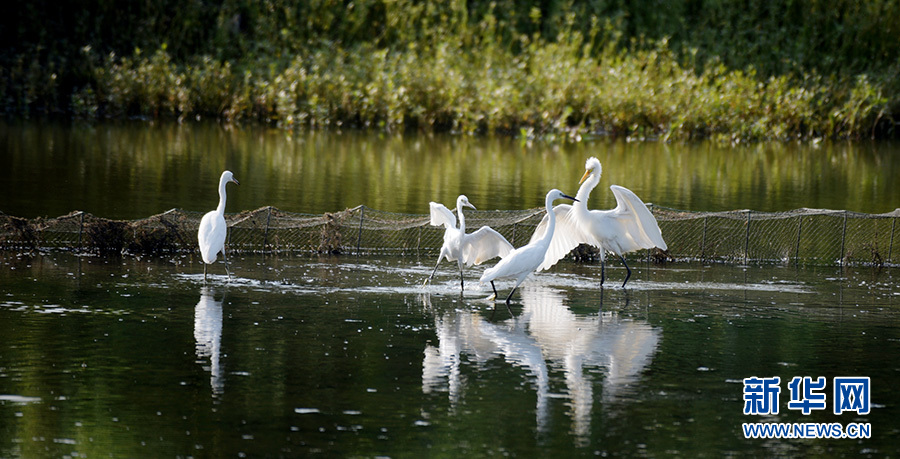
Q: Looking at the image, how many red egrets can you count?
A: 0